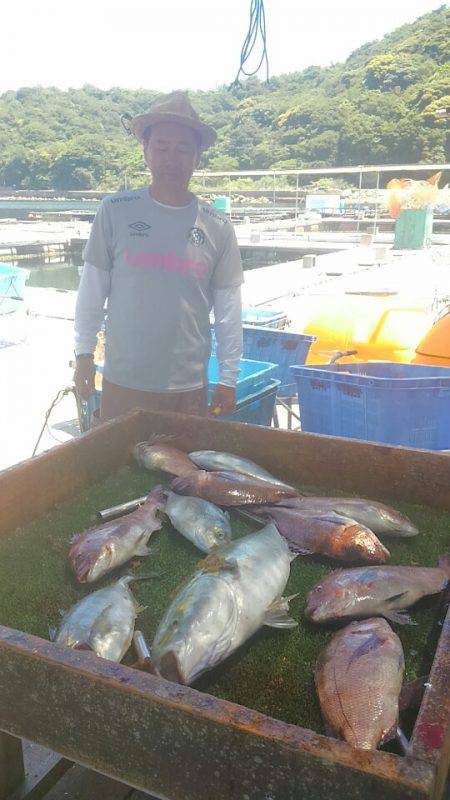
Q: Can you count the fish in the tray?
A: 11